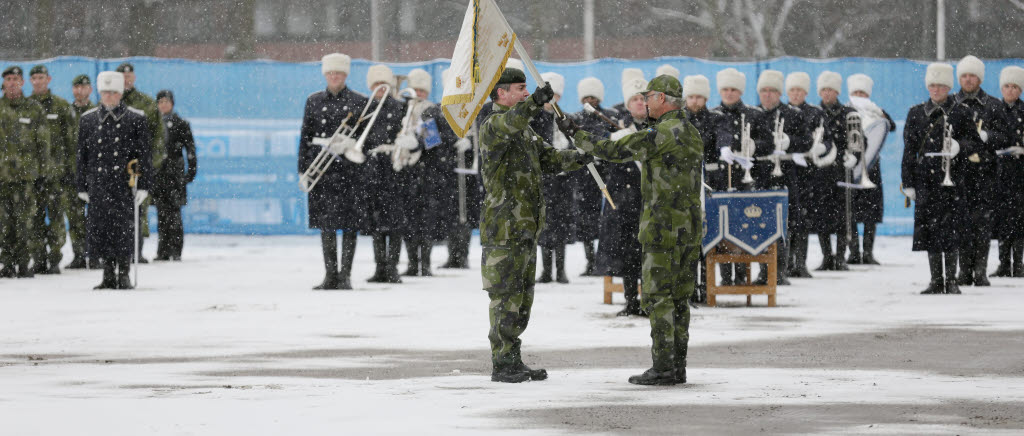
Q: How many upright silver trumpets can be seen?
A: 3